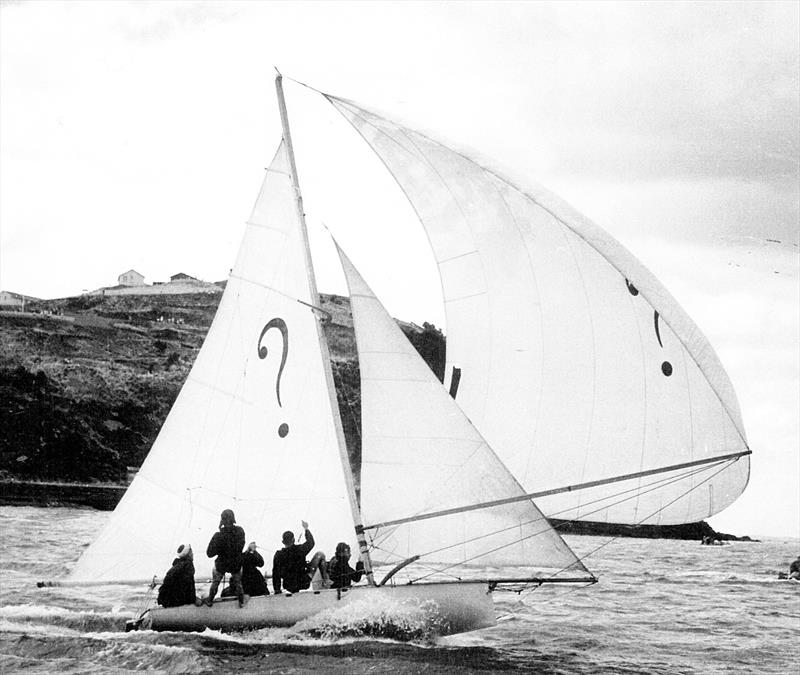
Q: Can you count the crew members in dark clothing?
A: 5